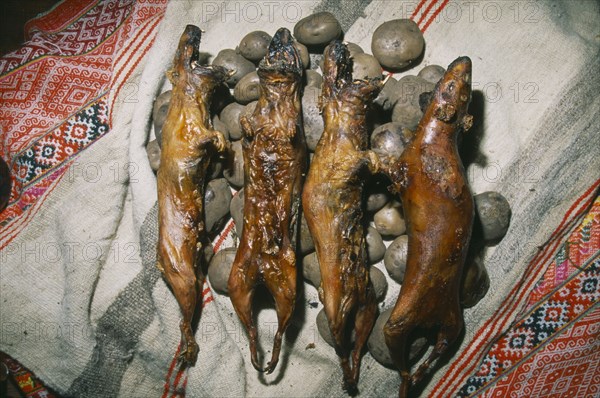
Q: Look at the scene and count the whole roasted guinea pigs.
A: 4